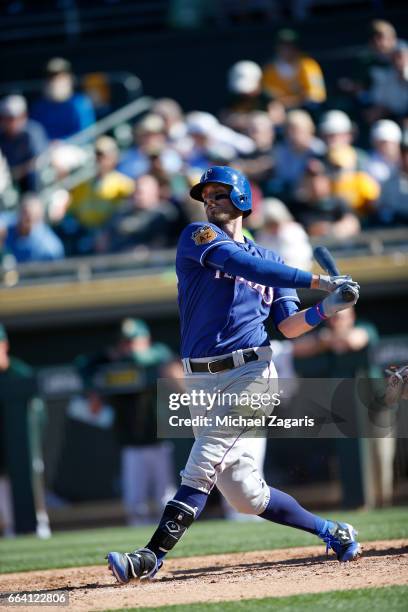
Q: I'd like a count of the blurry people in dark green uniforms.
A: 3